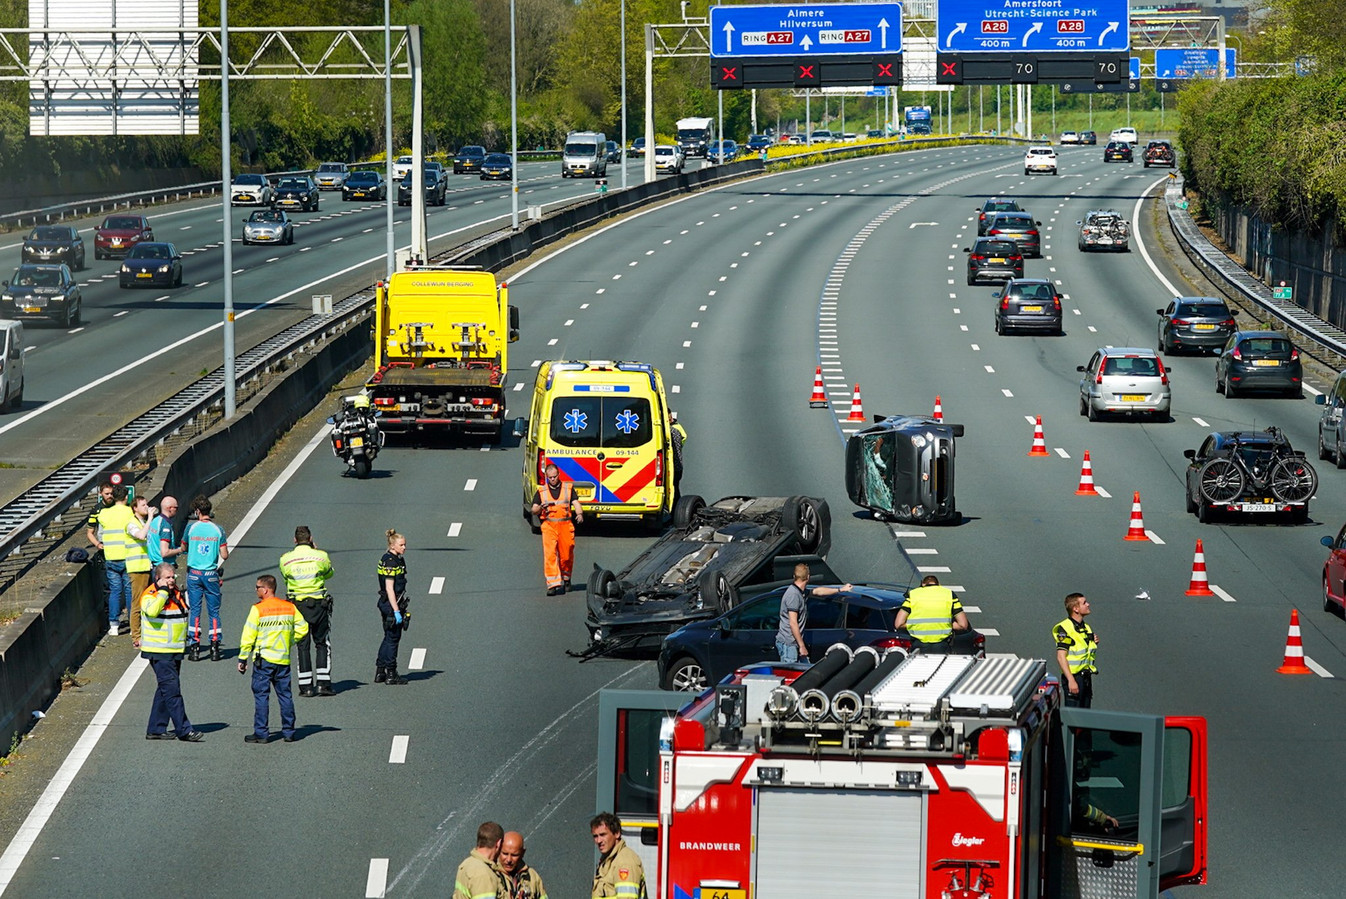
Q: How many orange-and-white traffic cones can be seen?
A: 8